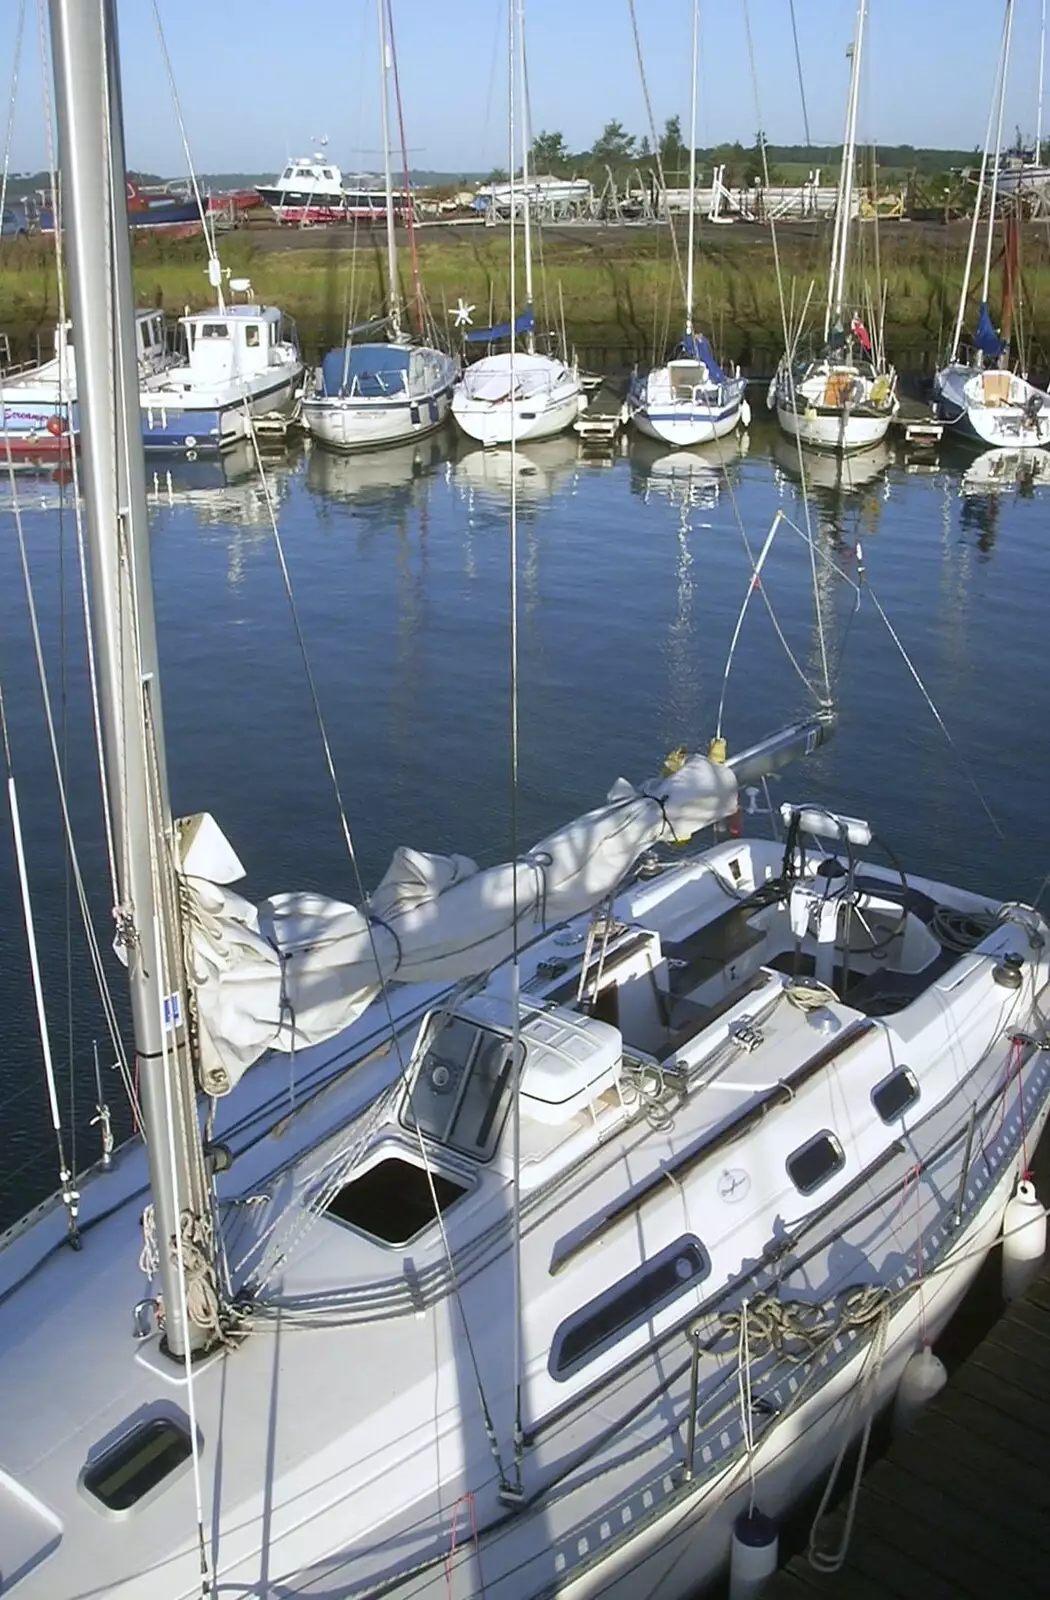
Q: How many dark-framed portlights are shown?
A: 4